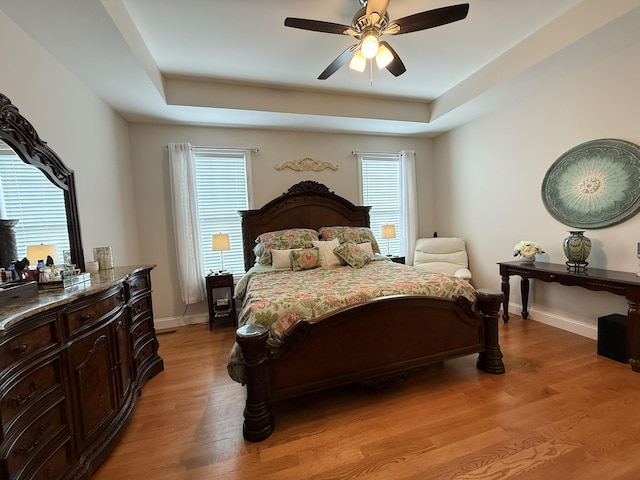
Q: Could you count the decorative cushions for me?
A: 5